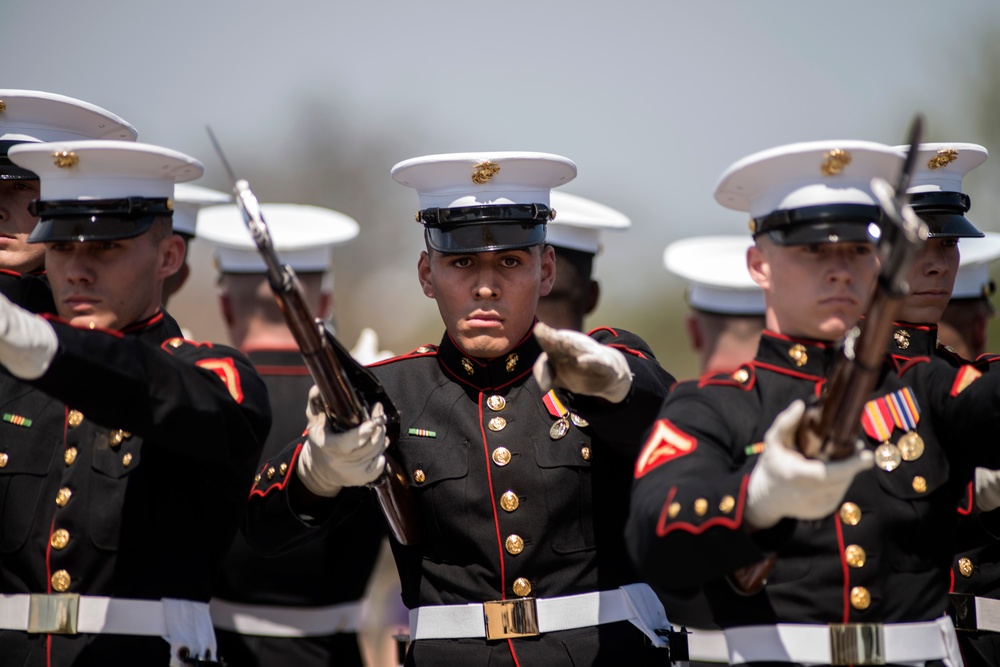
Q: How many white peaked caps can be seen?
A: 10